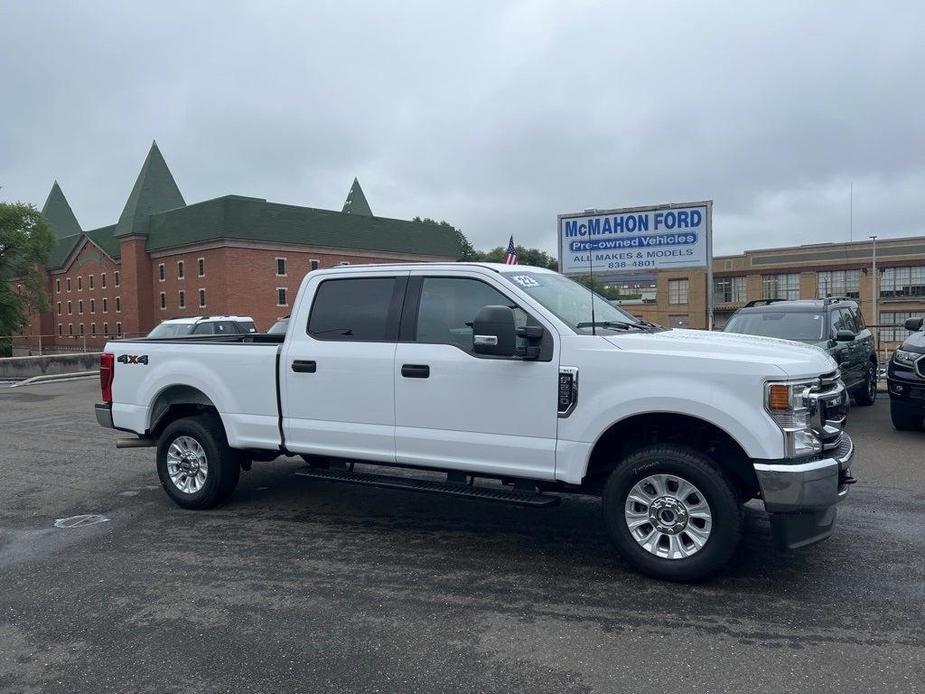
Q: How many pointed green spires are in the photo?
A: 3